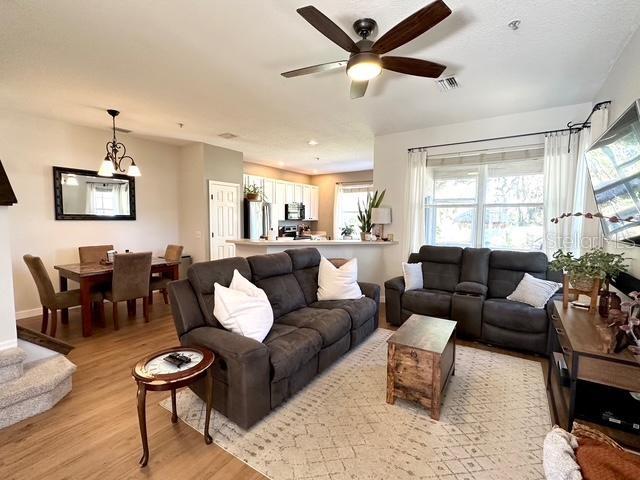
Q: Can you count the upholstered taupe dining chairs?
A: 4